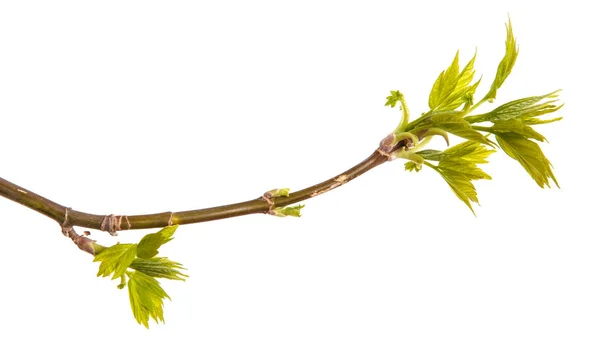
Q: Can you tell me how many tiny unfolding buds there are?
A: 2